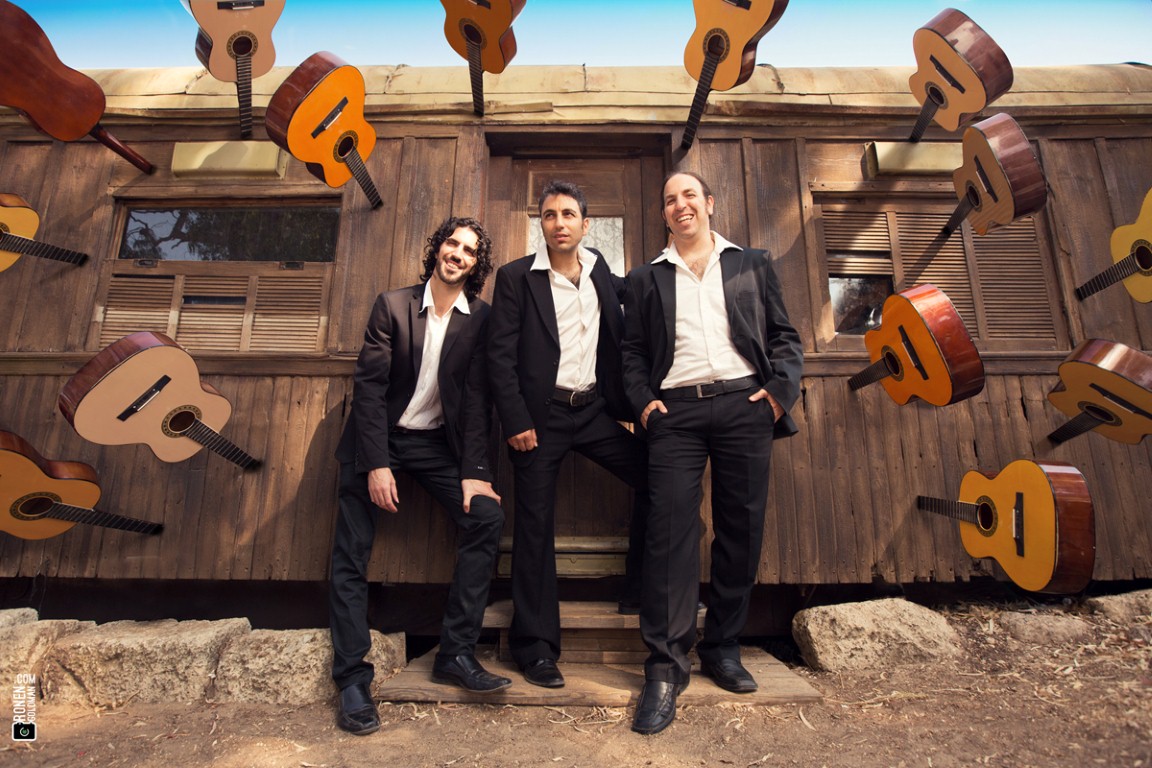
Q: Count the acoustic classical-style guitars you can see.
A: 14